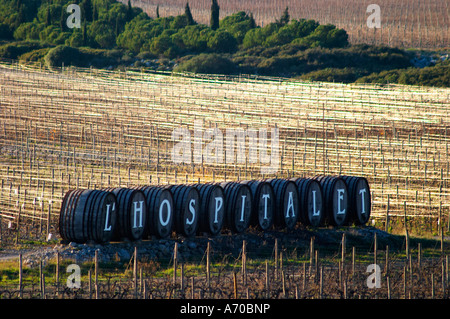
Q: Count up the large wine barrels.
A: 11